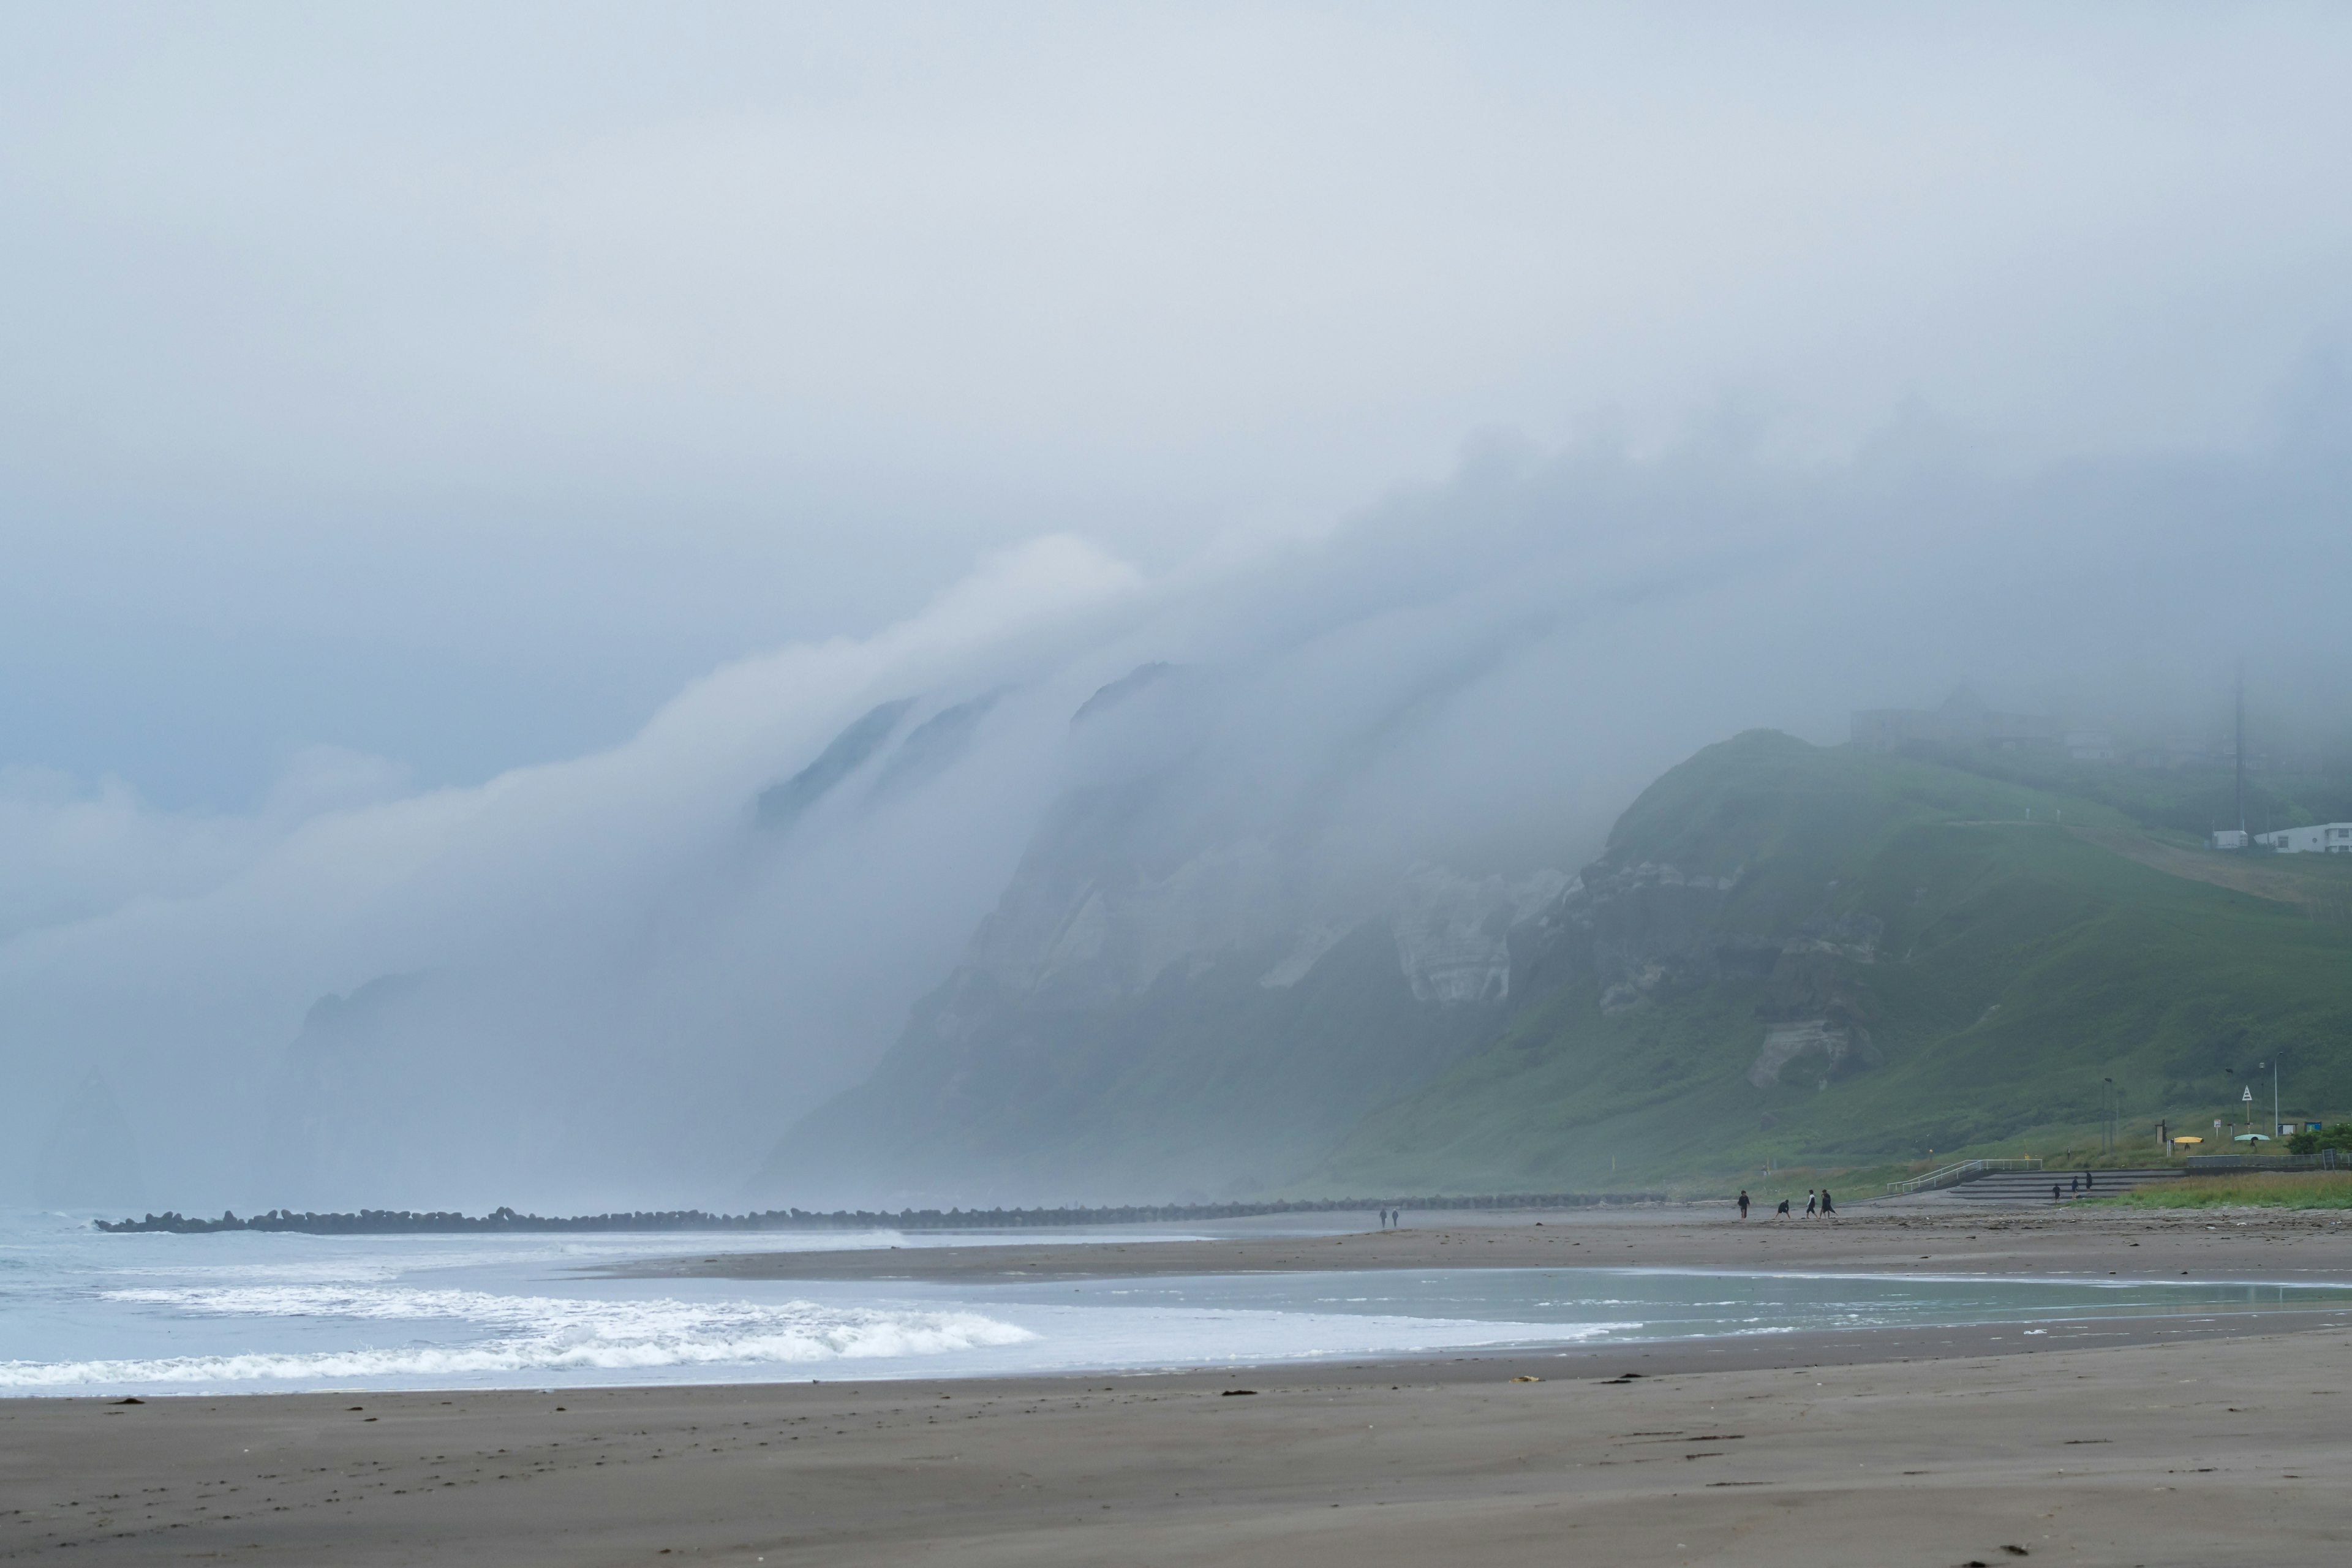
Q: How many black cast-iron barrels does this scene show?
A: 0